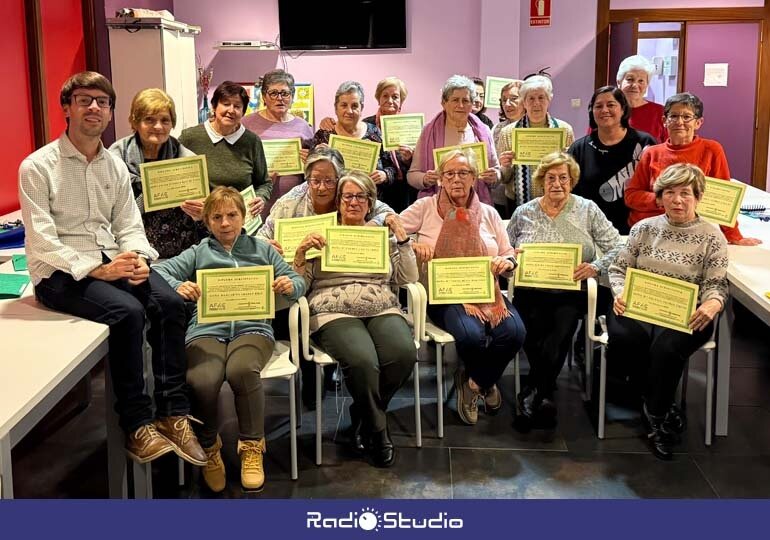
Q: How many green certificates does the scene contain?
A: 15